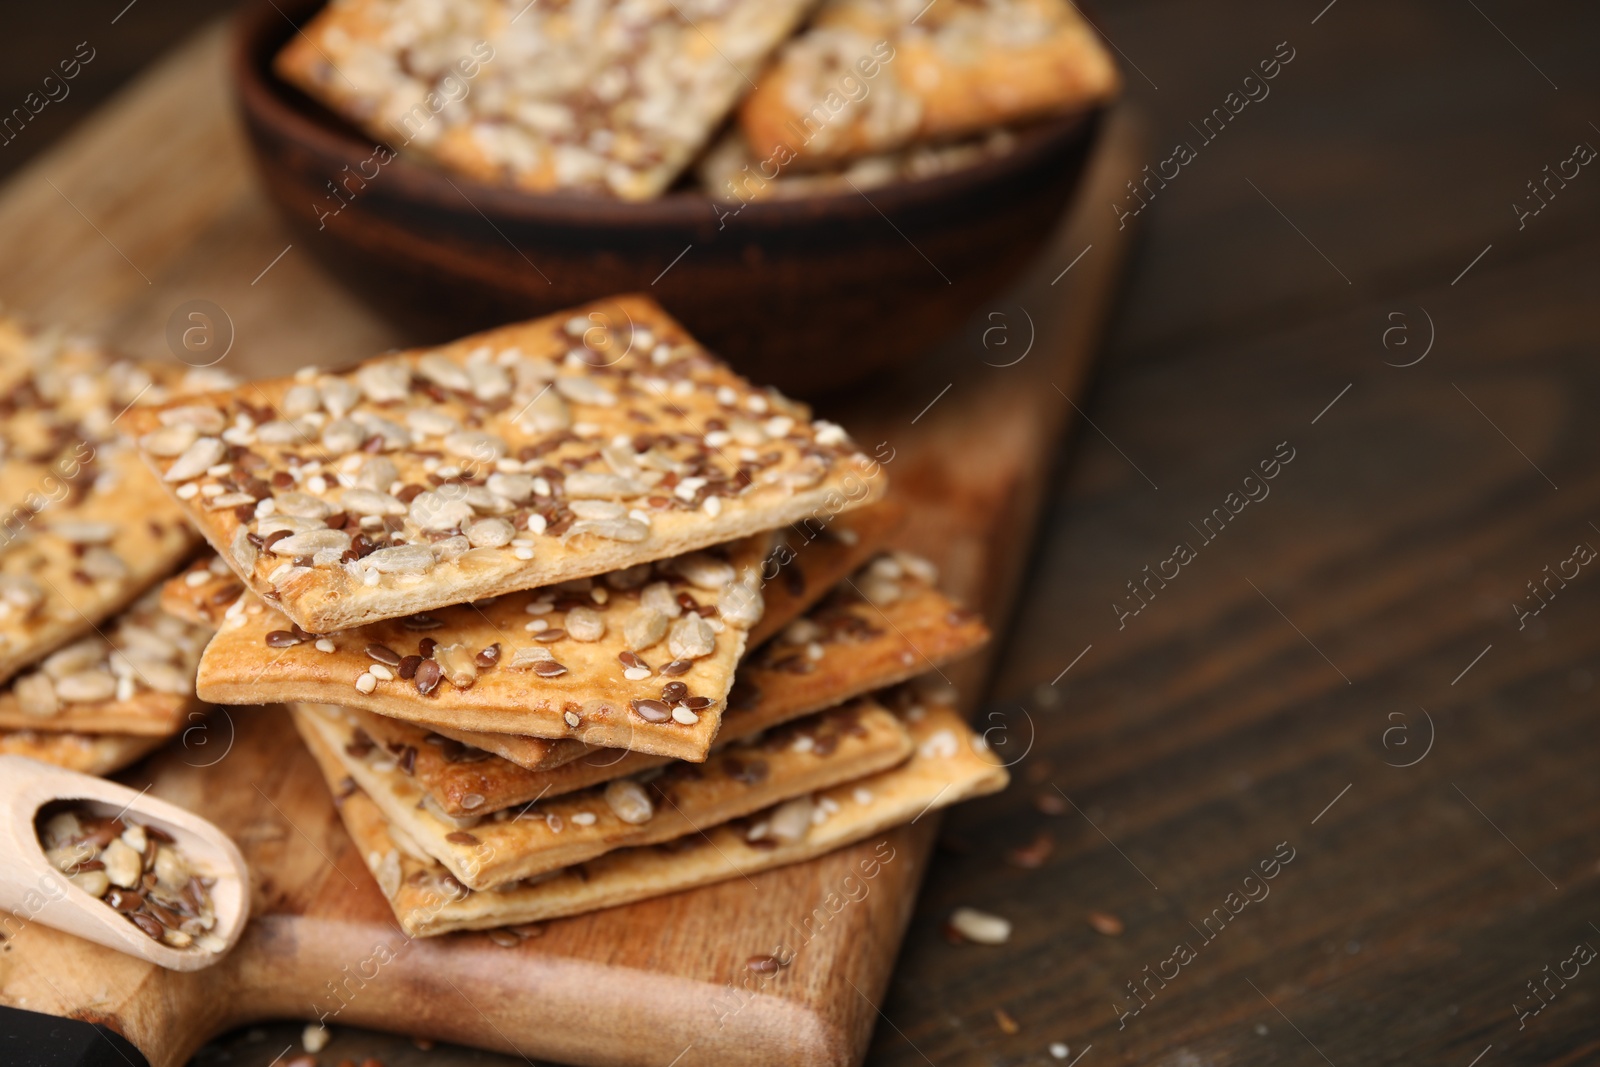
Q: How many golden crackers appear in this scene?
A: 12